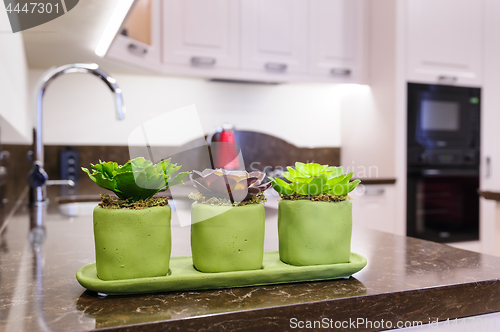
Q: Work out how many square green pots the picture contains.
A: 3